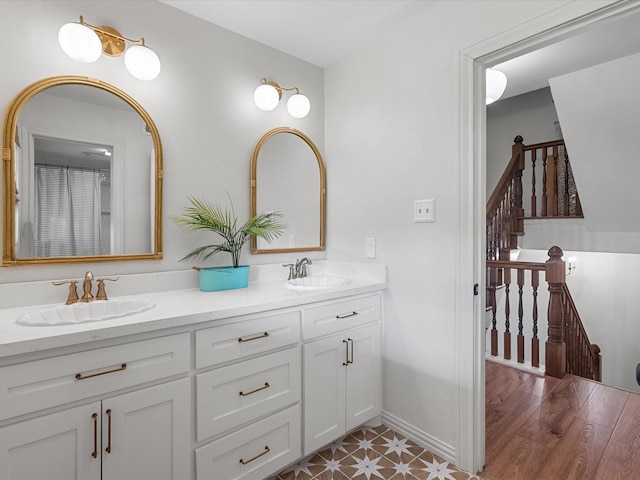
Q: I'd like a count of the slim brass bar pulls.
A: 9